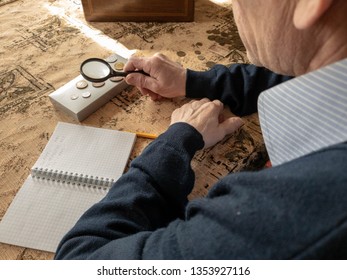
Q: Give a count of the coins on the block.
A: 7